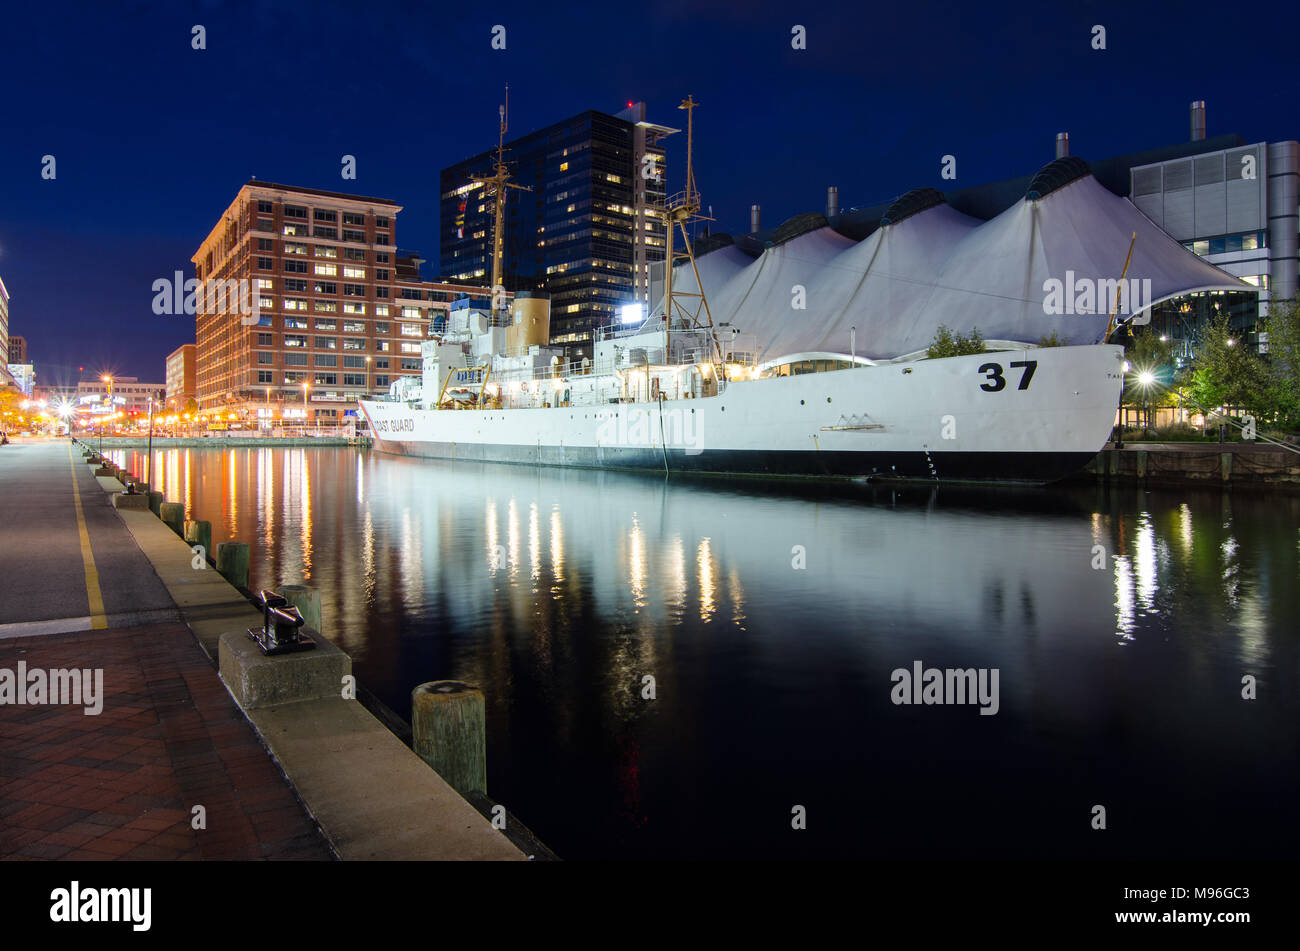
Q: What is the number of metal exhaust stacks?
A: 4